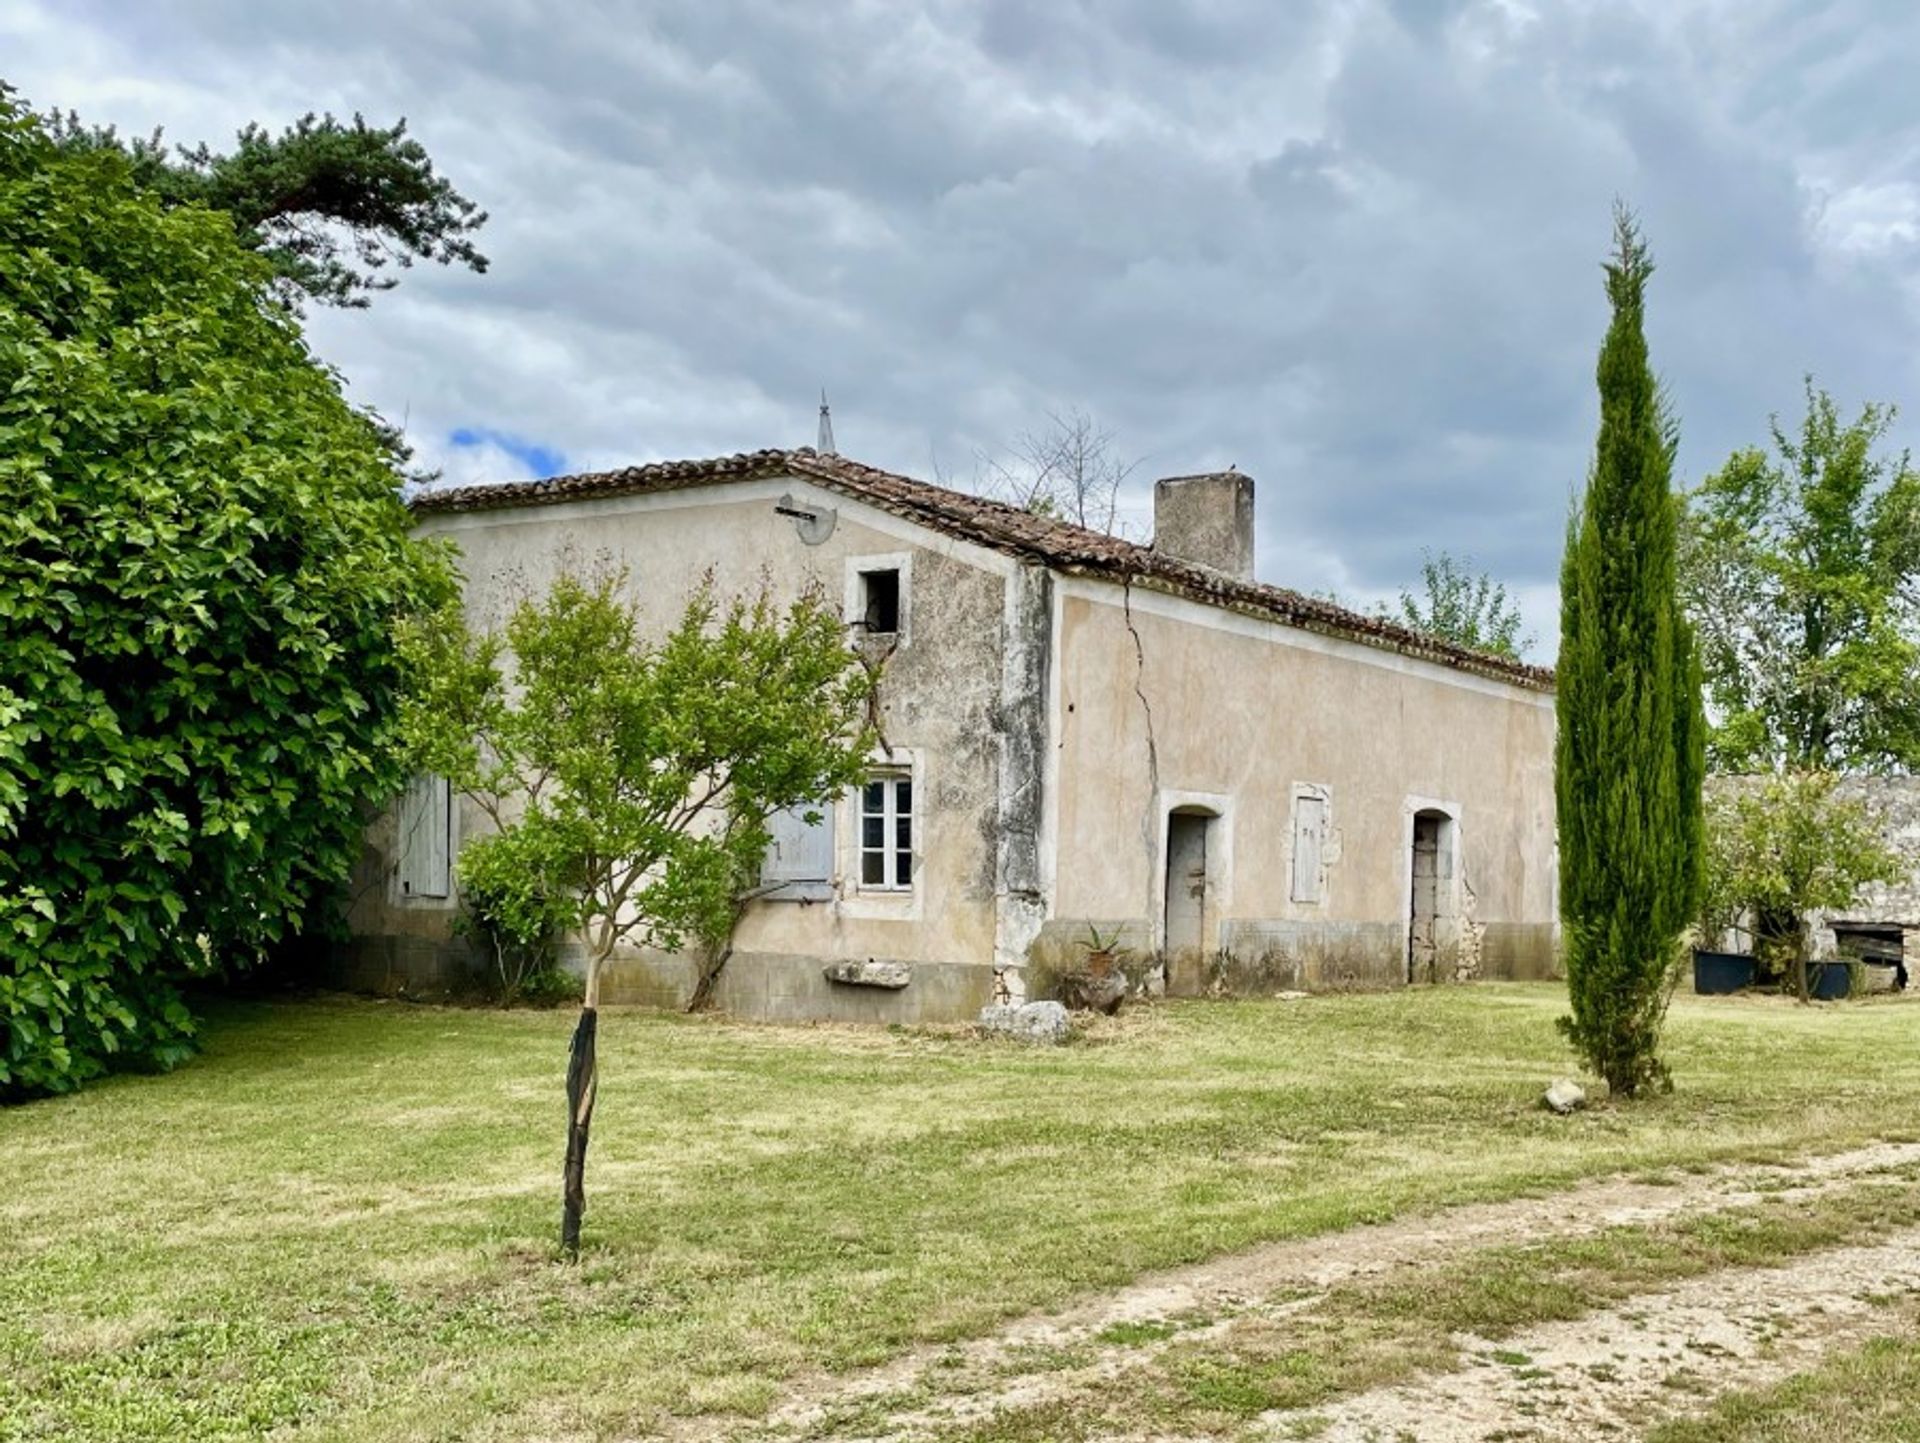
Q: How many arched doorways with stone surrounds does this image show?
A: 2